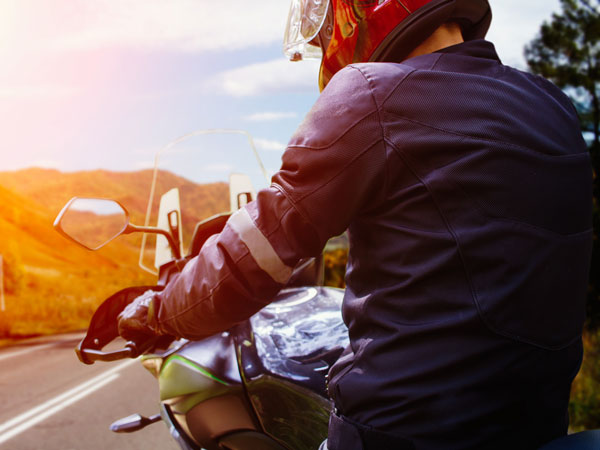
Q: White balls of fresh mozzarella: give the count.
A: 0